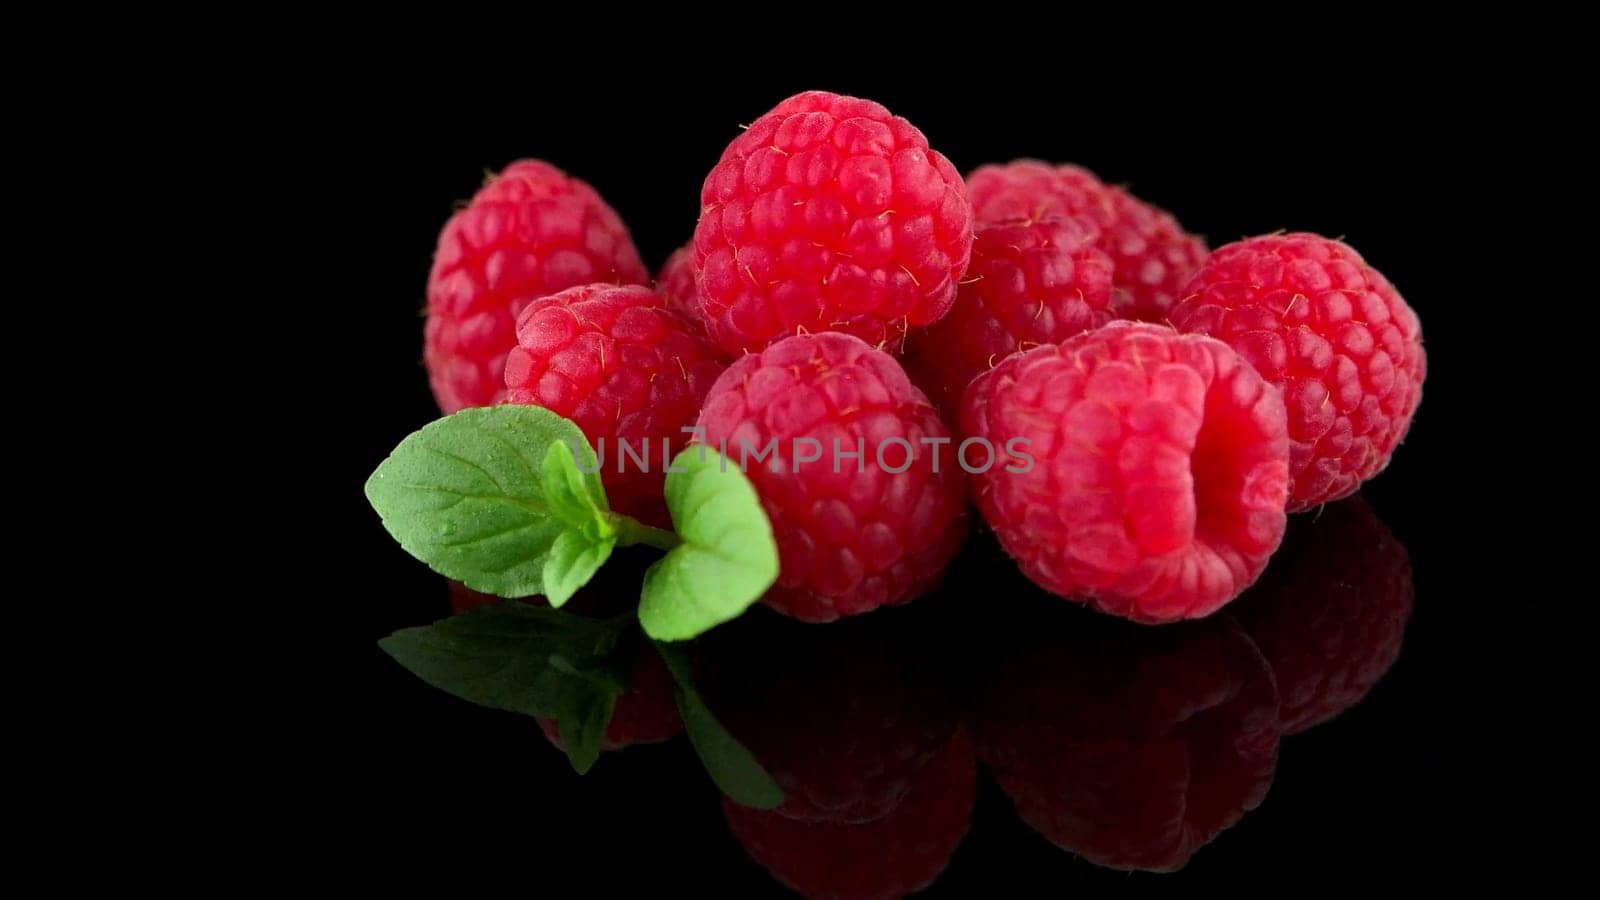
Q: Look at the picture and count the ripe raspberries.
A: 9